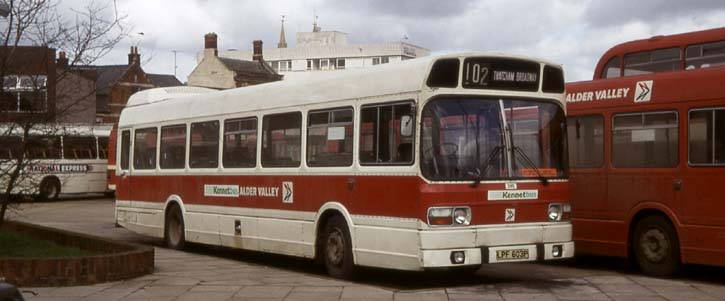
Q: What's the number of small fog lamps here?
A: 2